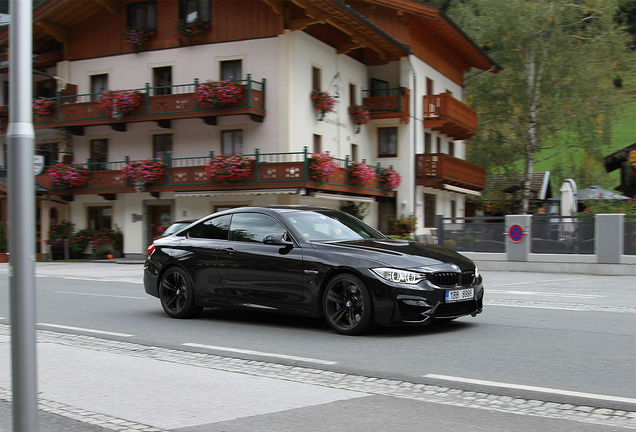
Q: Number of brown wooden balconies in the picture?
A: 5